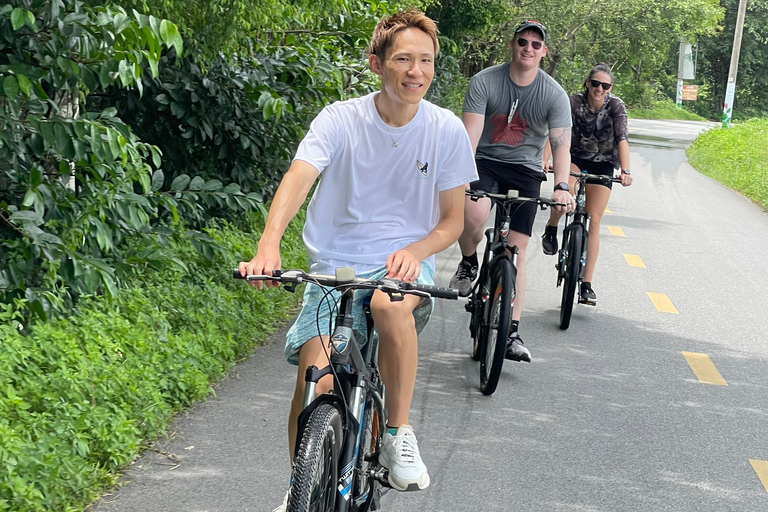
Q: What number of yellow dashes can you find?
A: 6